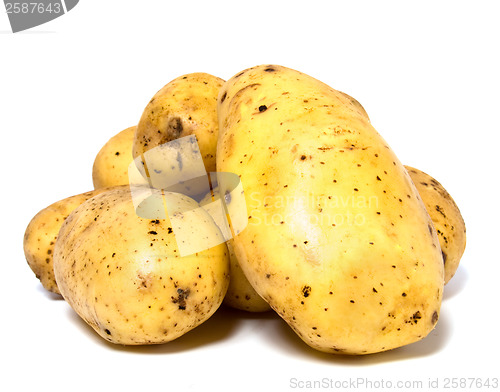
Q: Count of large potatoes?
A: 1